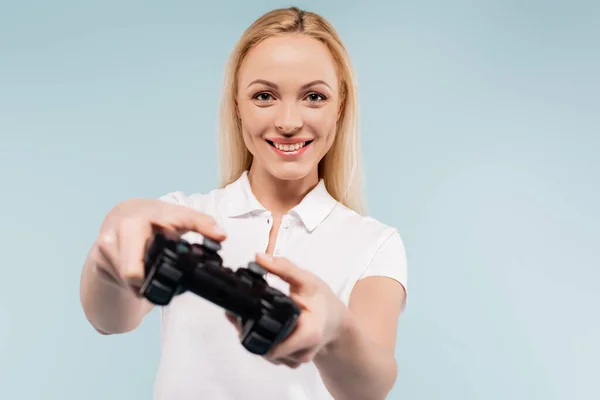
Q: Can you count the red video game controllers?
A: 0